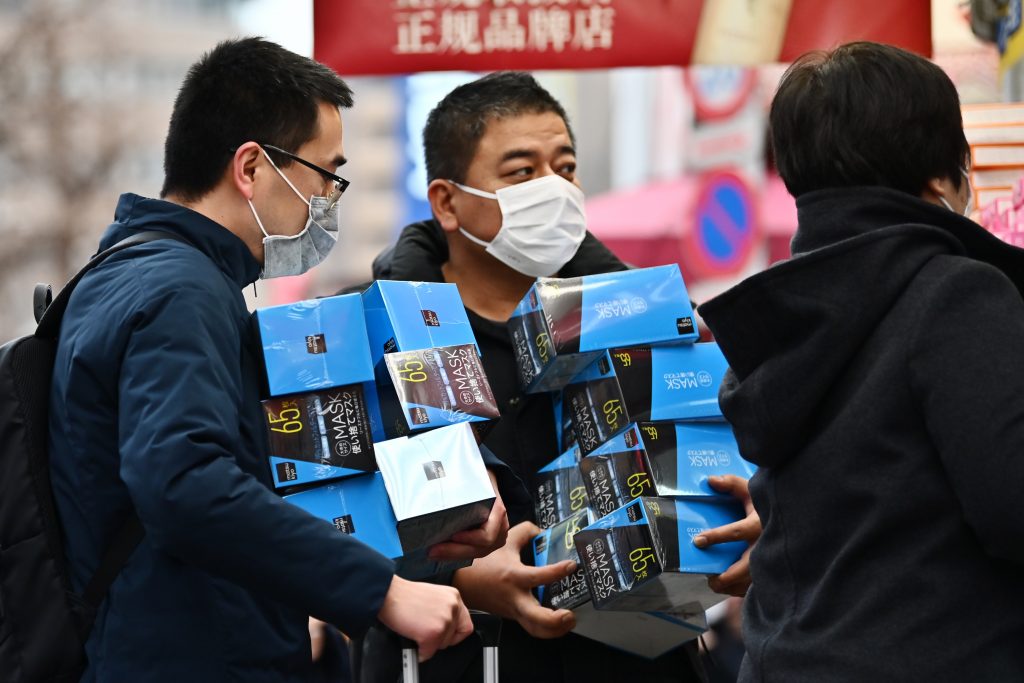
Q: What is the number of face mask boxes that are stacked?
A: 13